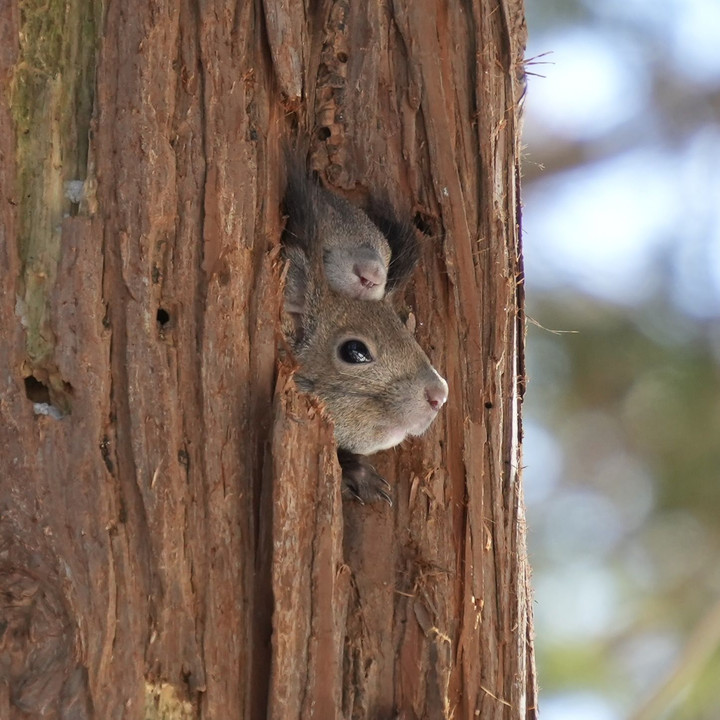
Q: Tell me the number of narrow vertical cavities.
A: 1